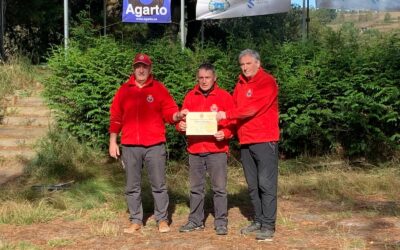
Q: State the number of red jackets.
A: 3